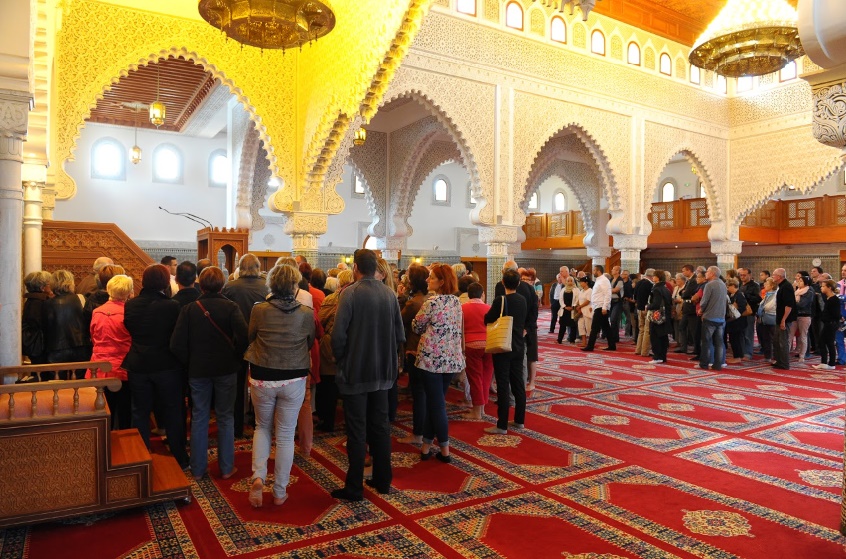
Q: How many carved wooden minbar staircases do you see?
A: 1